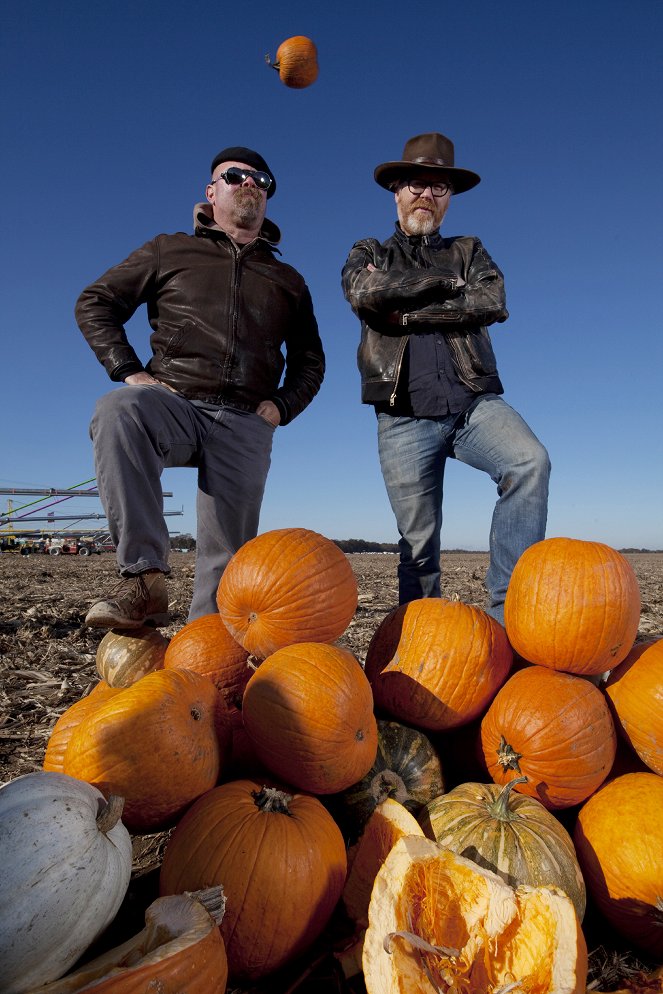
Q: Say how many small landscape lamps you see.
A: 0